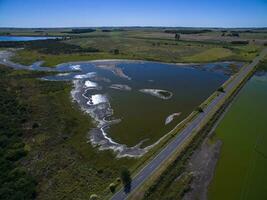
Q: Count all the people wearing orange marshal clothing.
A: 0